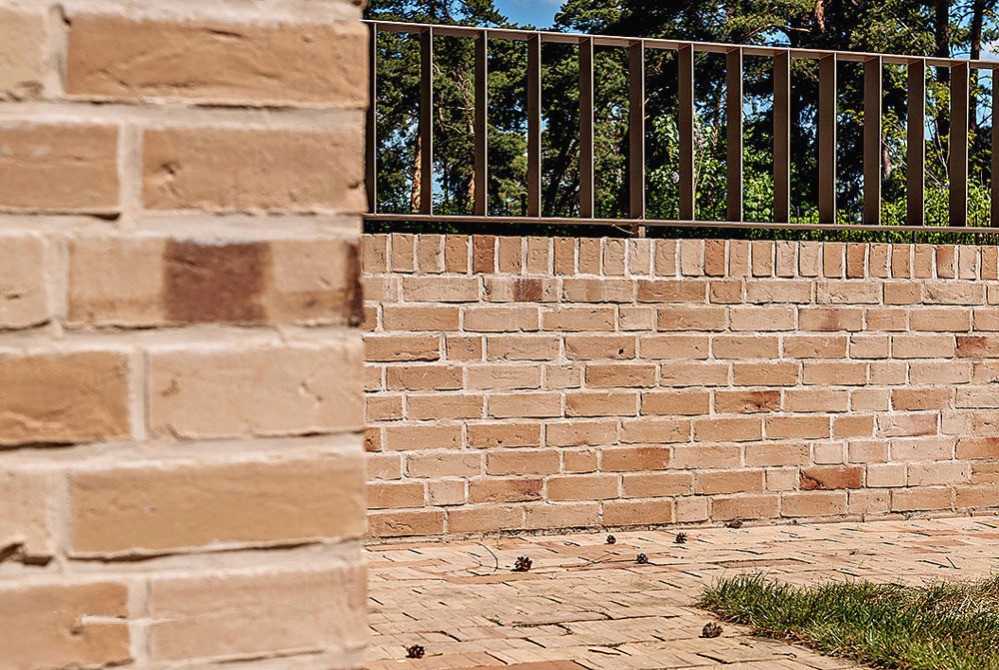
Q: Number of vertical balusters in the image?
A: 14